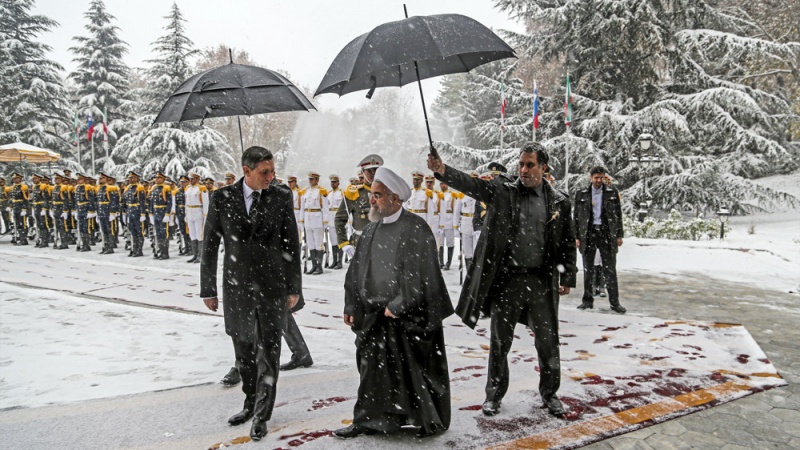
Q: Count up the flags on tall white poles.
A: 6